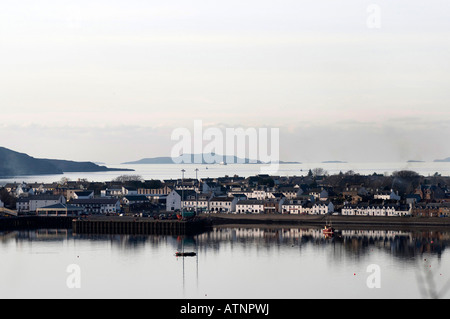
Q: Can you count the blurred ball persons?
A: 0